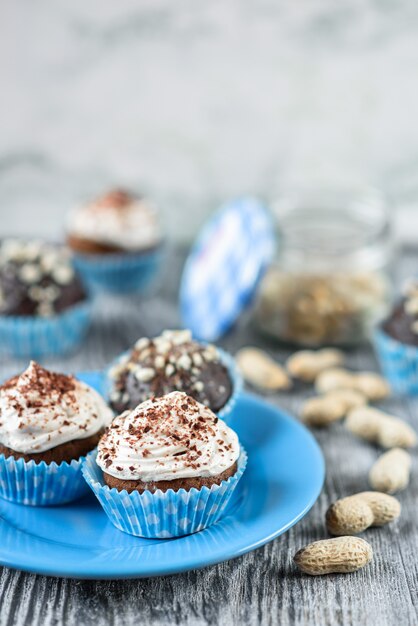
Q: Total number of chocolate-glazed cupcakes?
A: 3